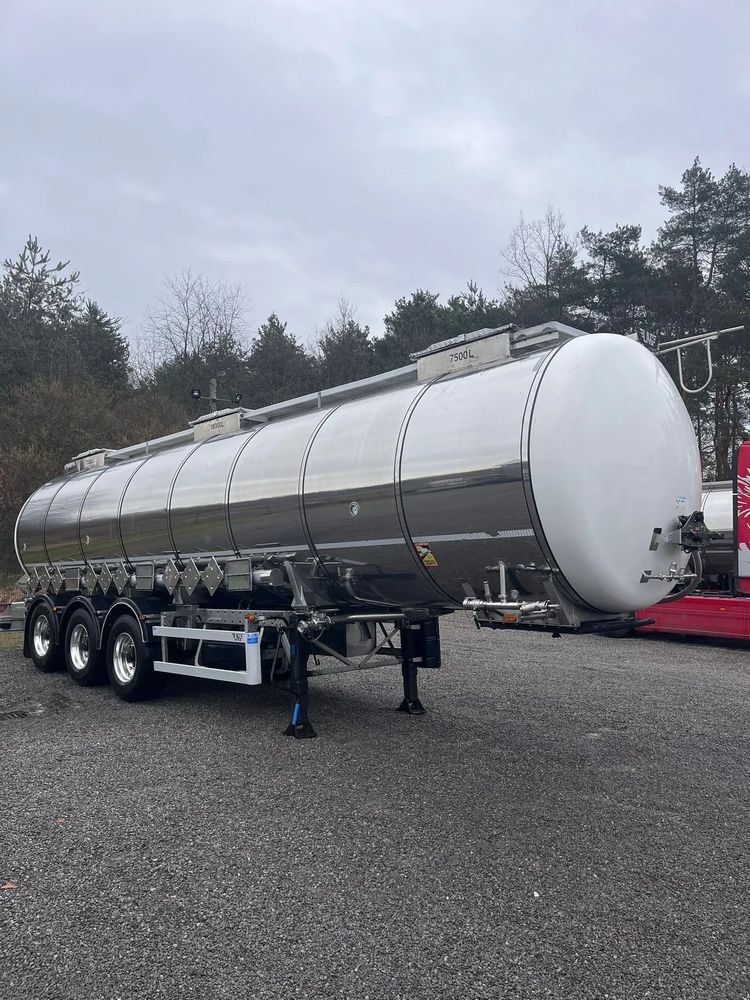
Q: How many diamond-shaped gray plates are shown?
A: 9